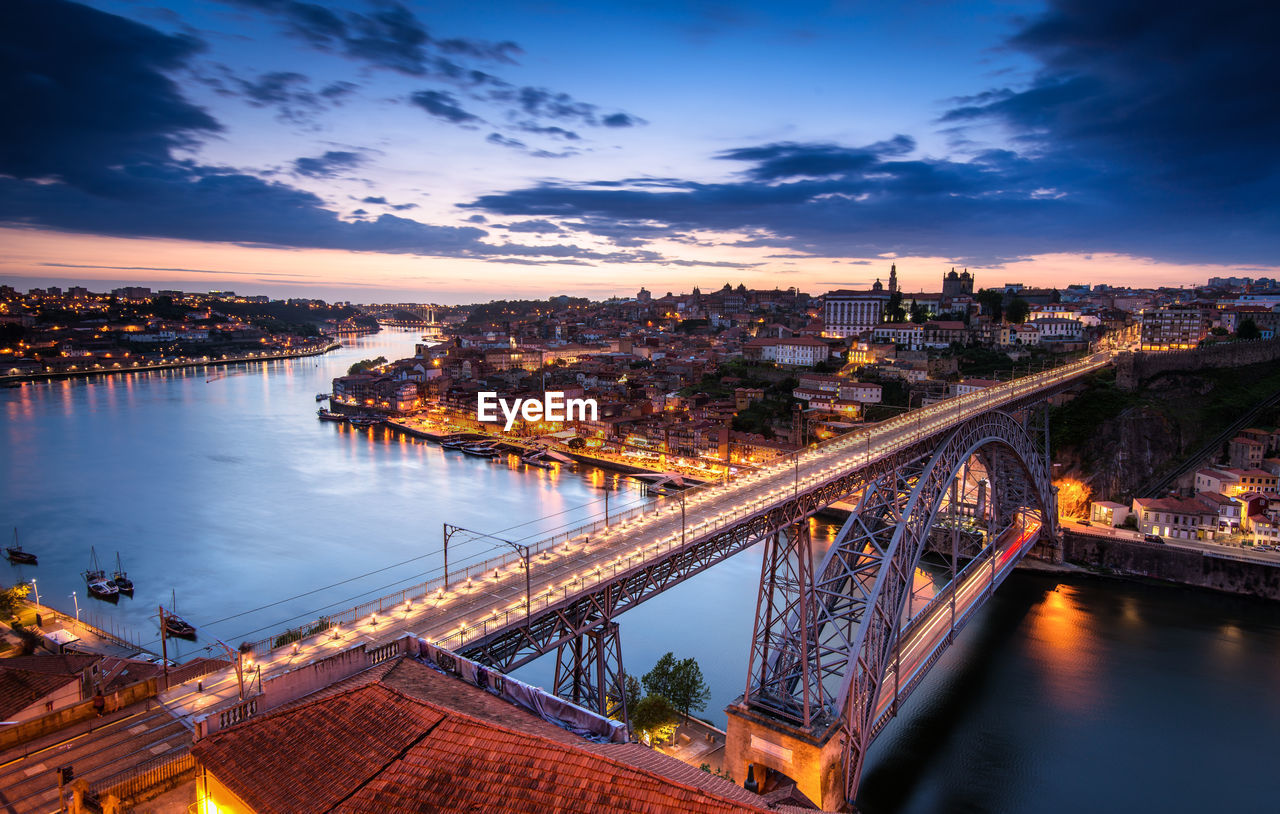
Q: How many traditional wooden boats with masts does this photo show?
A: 4